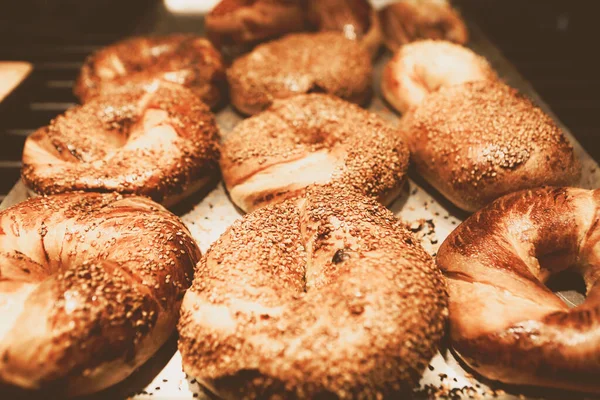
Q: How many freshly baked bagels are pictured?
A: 12